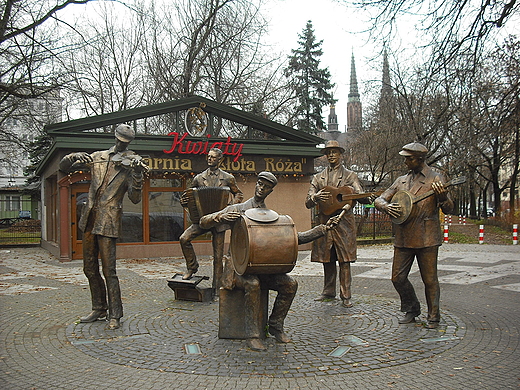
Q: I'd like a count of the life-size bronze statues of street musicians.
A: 5